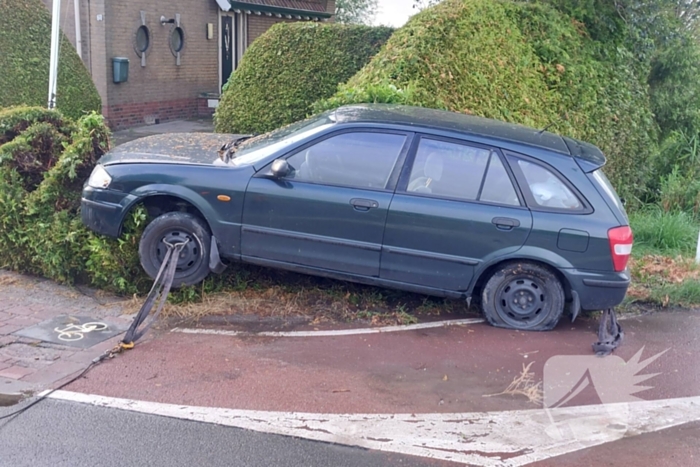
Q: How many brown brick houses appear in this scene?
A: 1